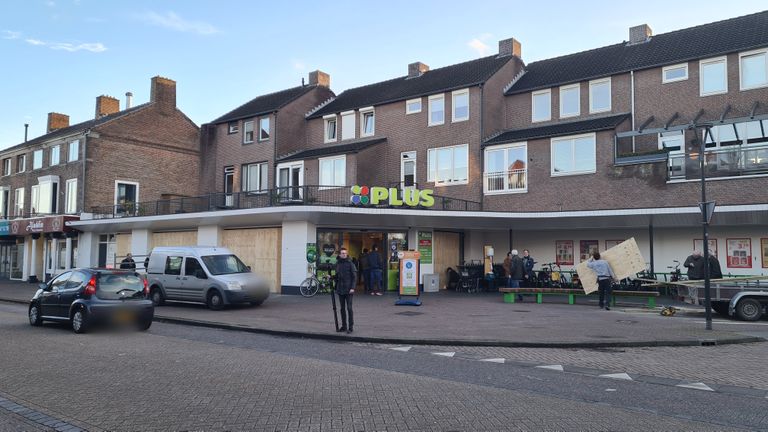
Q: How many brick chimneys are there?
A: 7